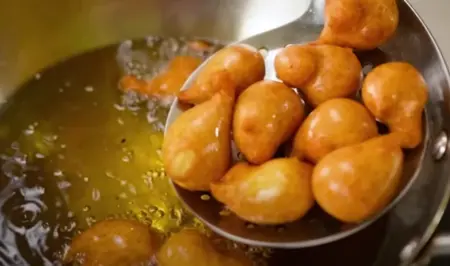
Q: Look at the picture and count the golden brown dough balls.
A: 12